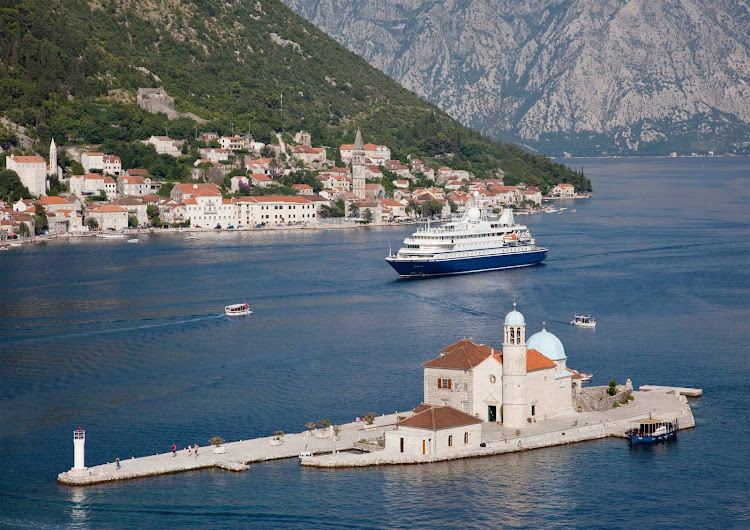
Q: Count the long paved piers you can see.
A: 1